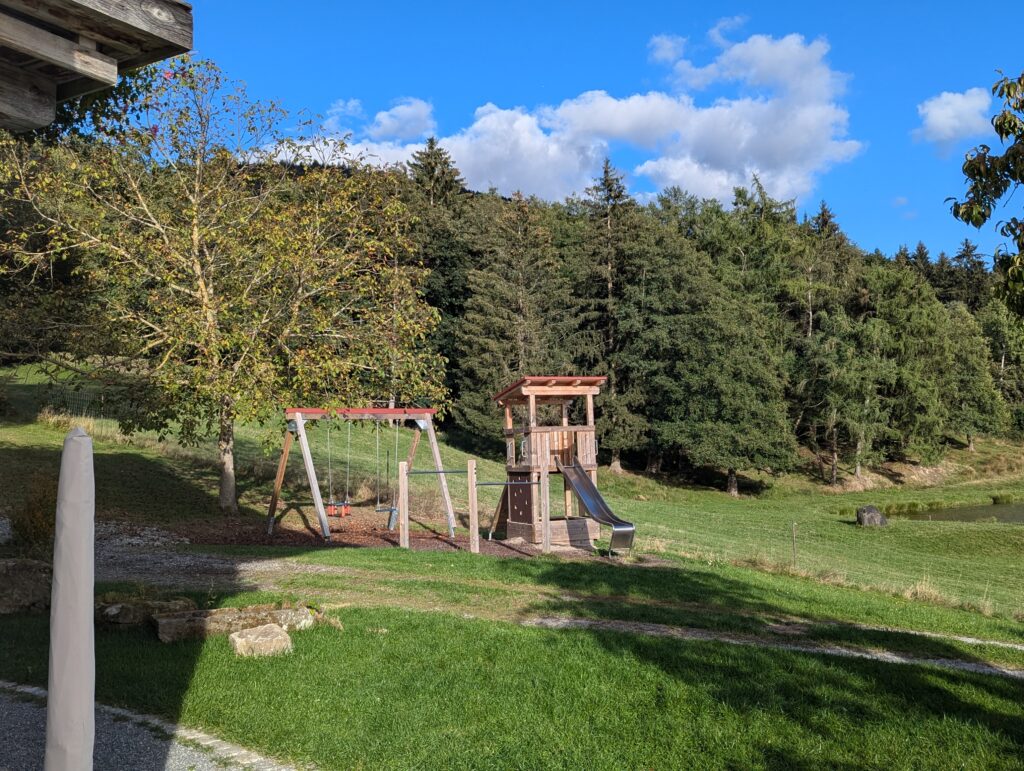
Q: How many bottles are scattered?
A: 0